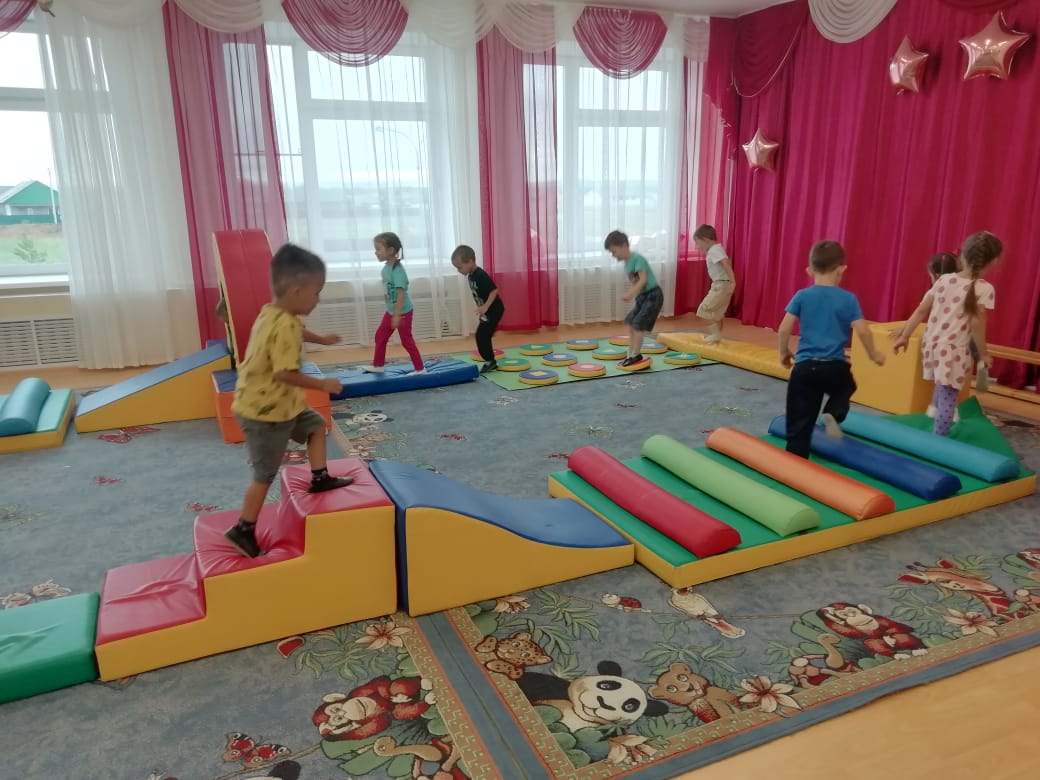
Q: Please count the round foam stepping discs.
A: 12